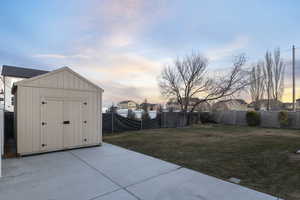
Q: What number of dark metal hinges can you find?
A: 6